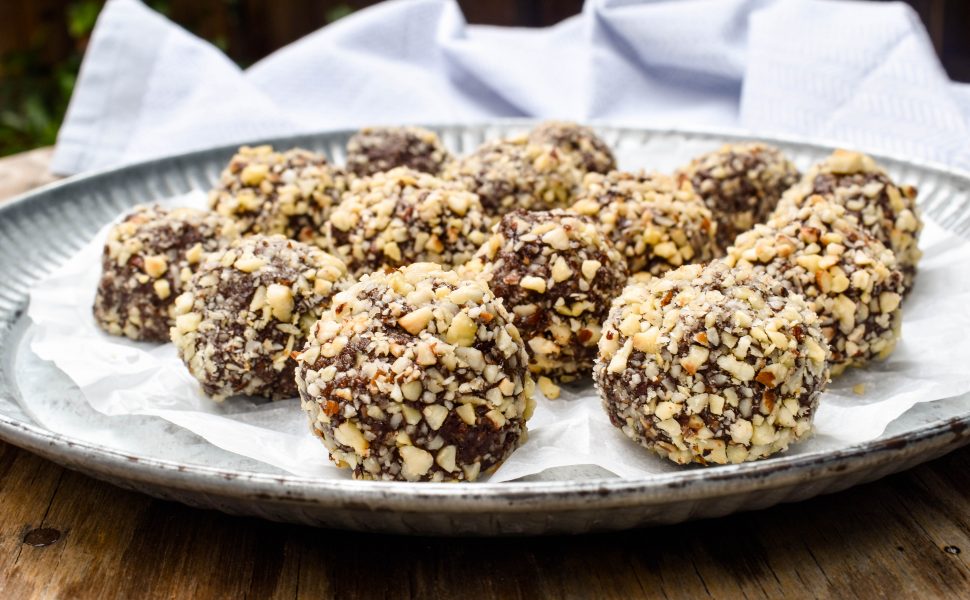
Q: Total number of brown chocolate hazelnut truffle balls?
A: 14